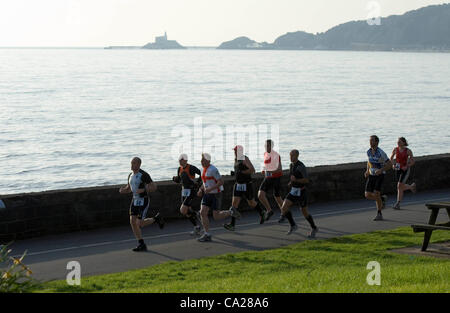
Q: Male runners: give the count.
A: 7